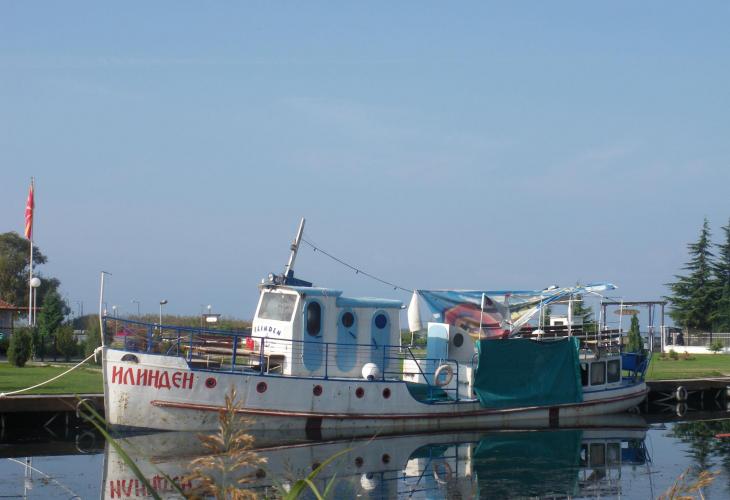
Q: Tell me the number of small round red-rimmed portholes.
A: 5